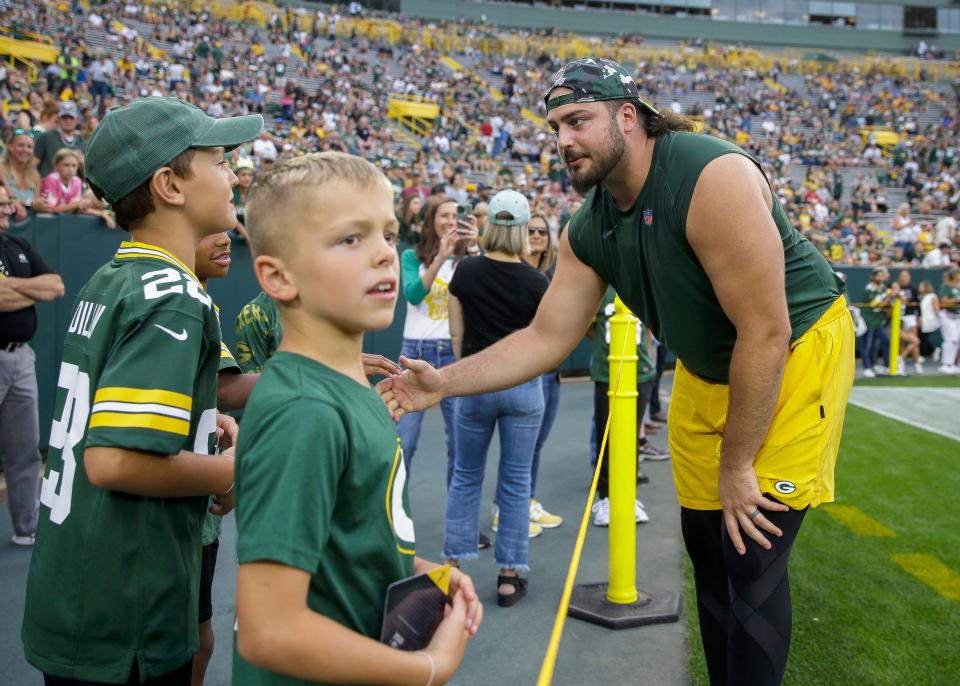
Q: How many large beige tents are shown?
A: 0